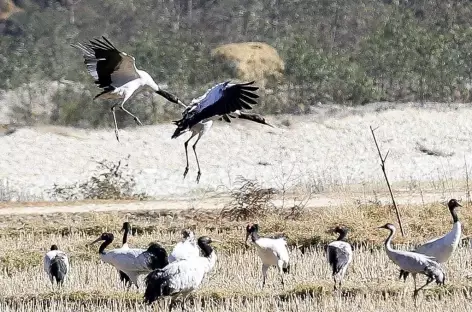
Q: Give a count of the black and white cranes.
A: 11